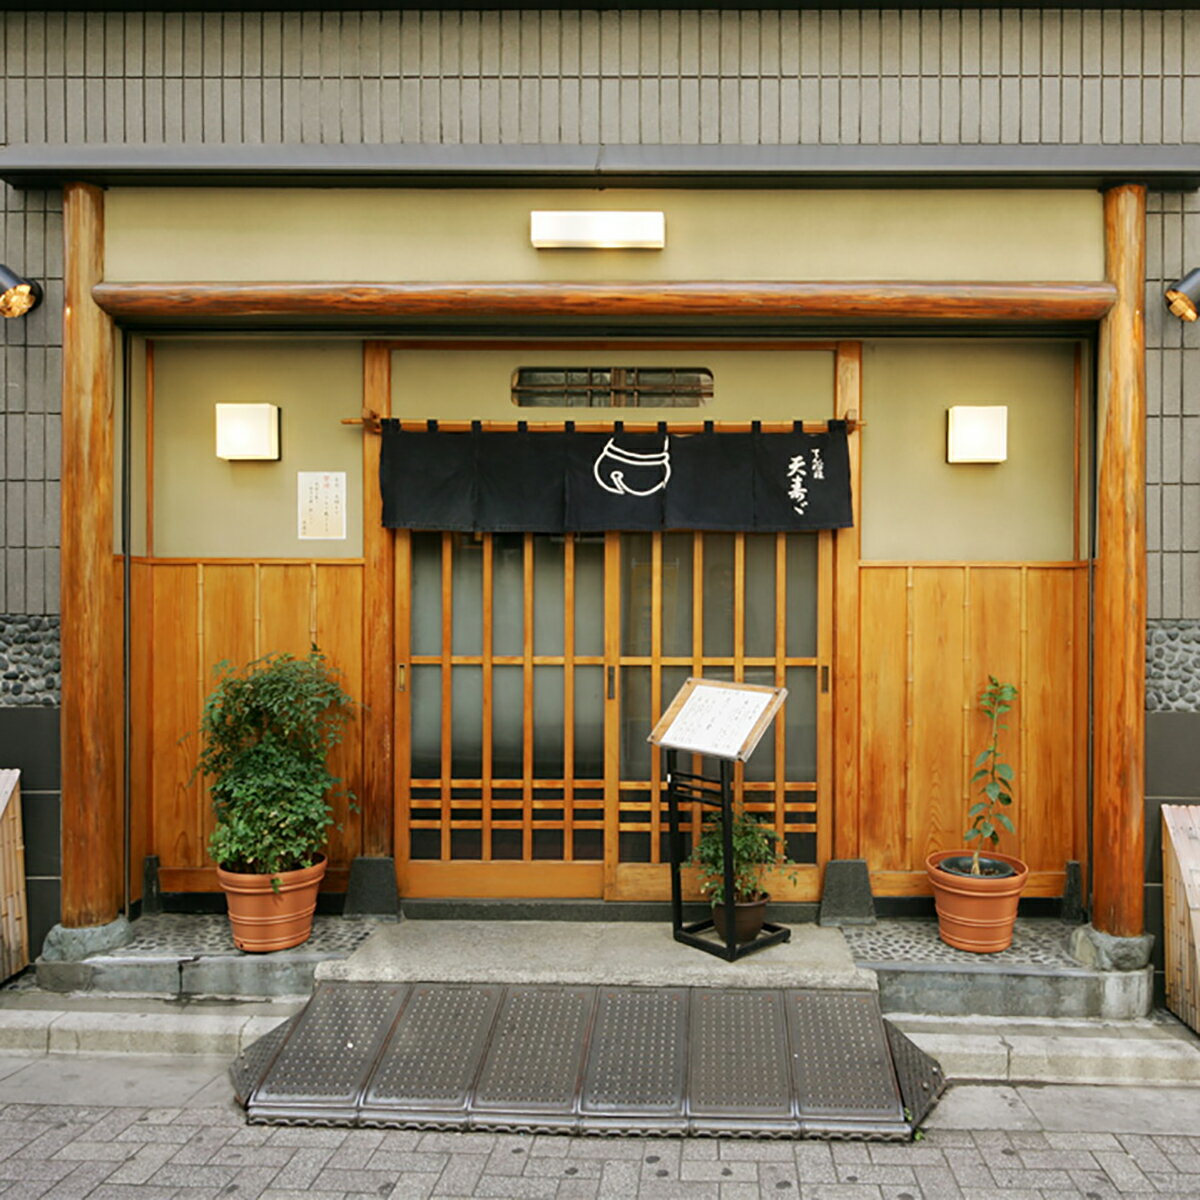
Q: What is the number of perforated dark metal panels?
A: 6